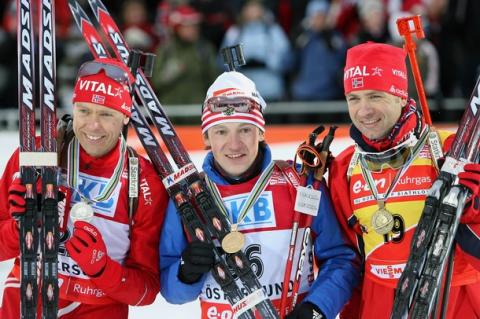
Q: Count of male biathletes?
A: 3